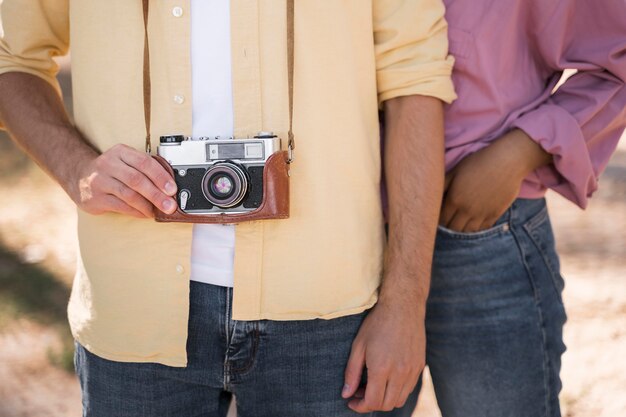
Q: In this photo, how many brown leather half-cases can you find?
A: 1